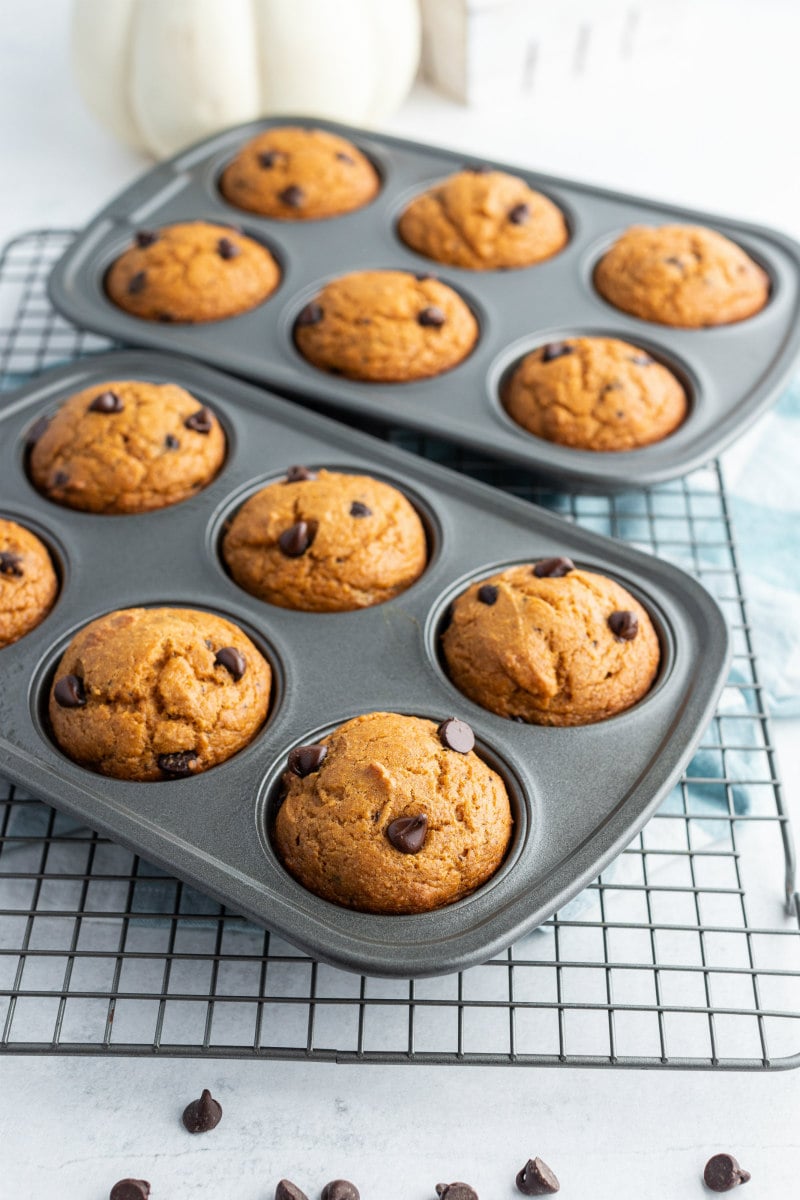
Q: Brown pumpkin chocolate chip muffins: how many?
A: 12